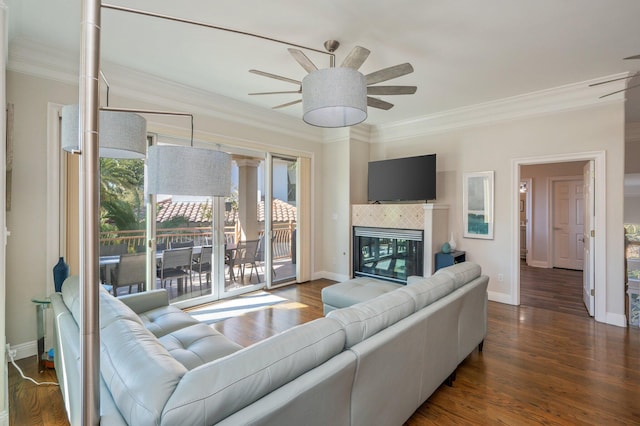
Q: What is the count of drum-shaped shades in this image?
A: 3